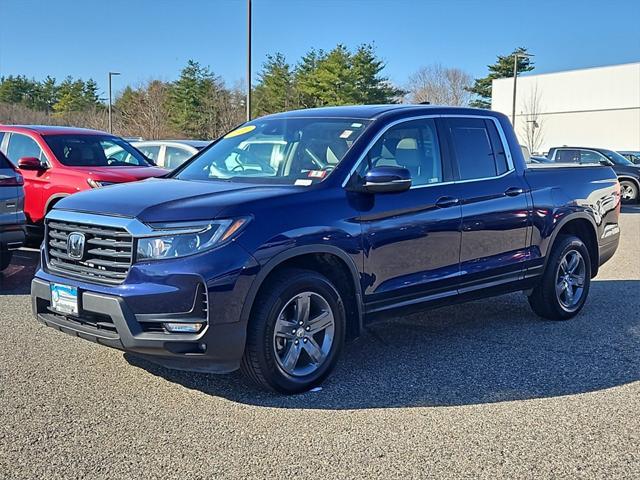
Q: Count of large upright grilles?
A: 1